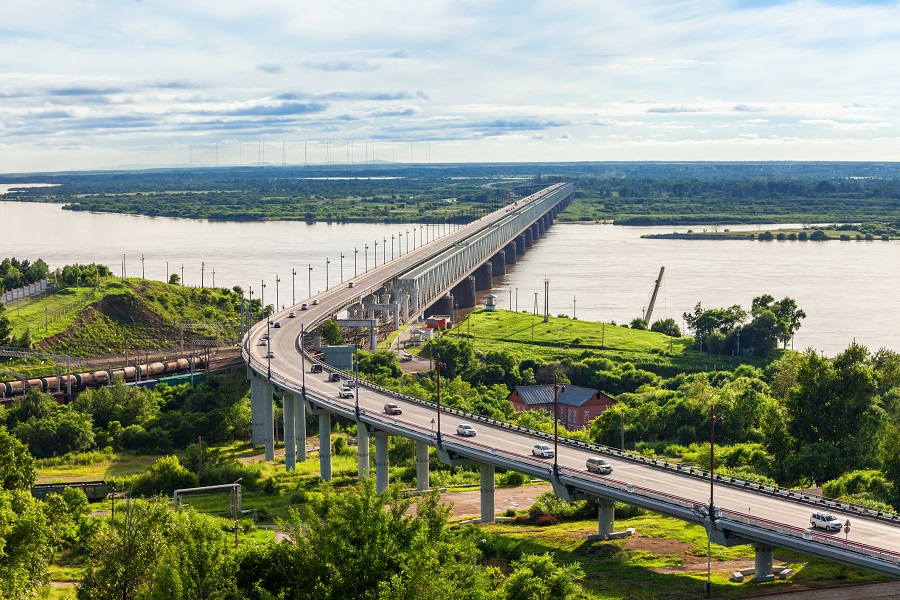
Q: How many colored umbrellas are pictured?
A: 0